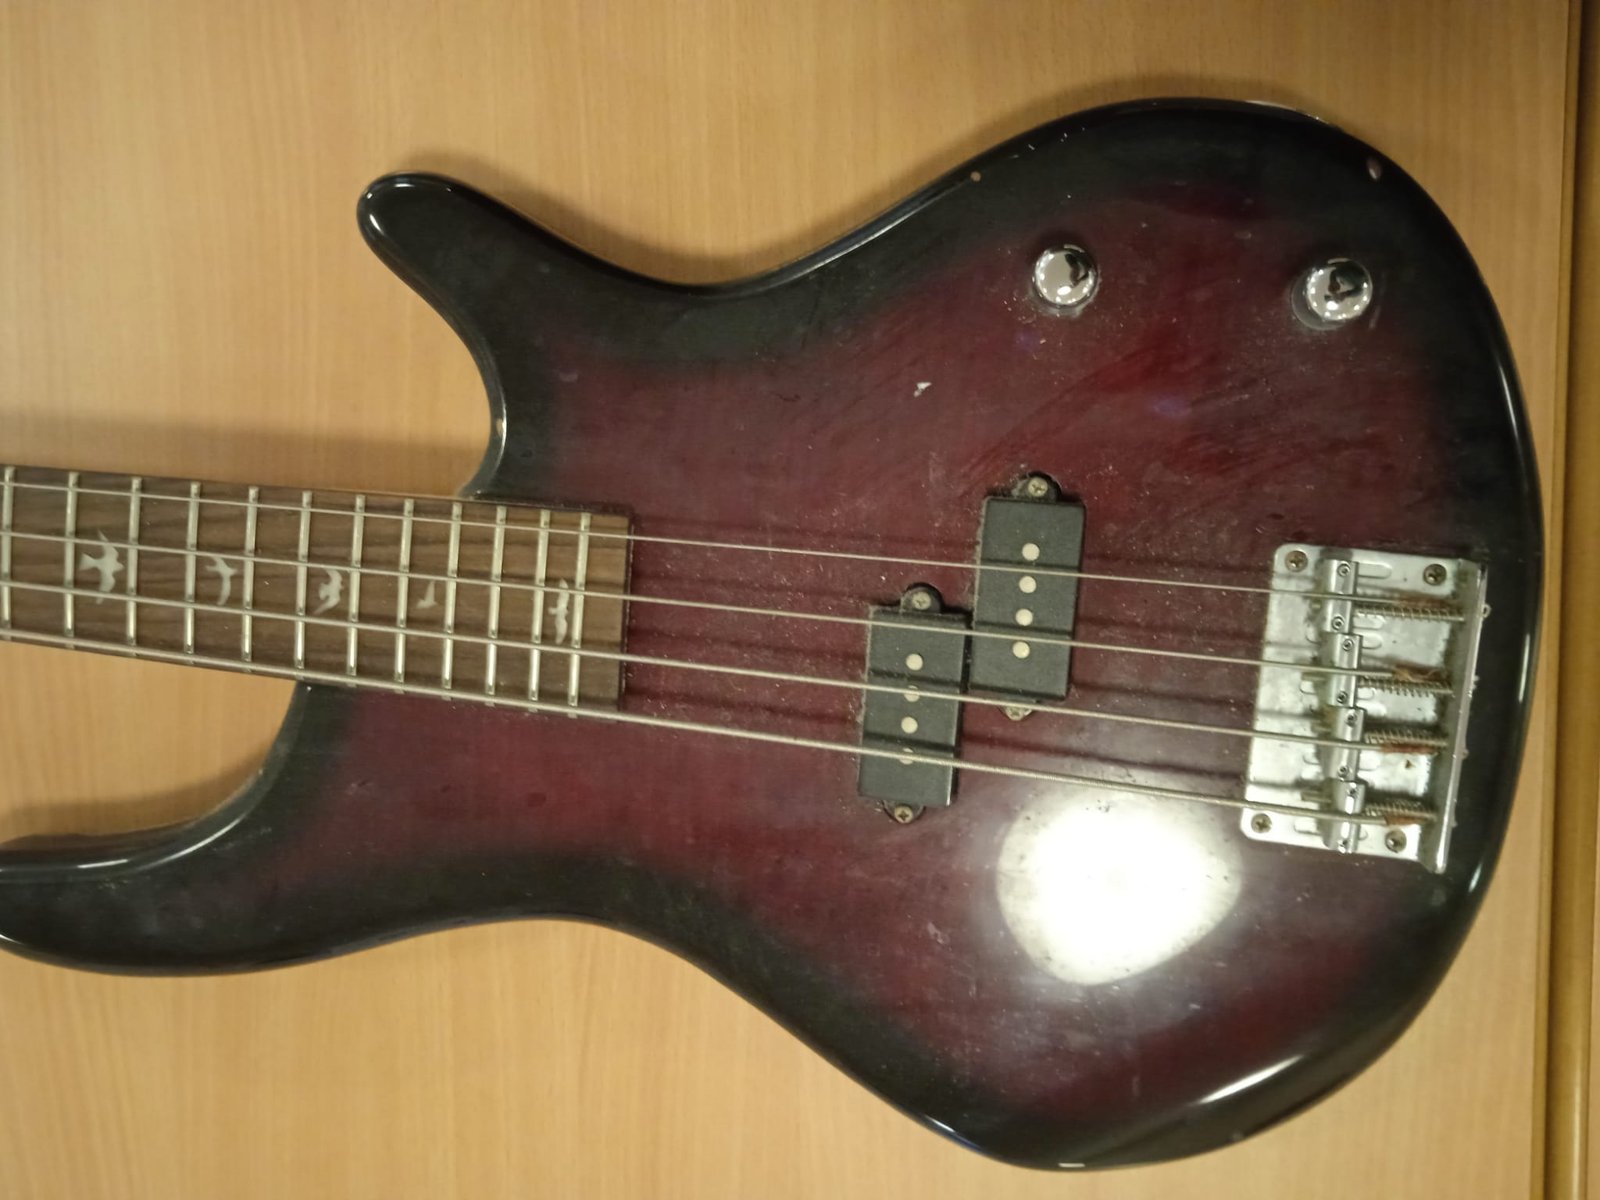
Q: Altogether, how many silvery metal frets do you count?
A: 12